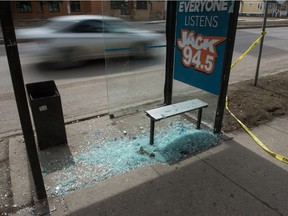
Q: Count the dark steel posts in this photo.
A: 3